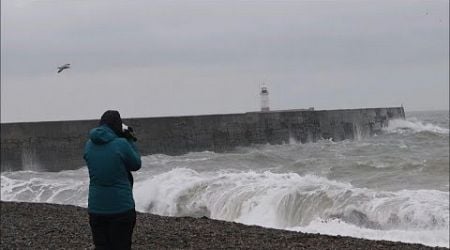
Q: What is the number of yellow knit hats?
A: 0